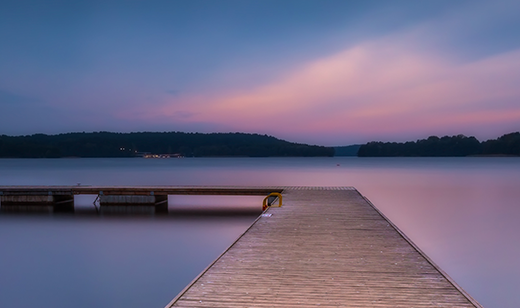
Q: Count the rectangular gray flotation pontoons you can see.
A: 2